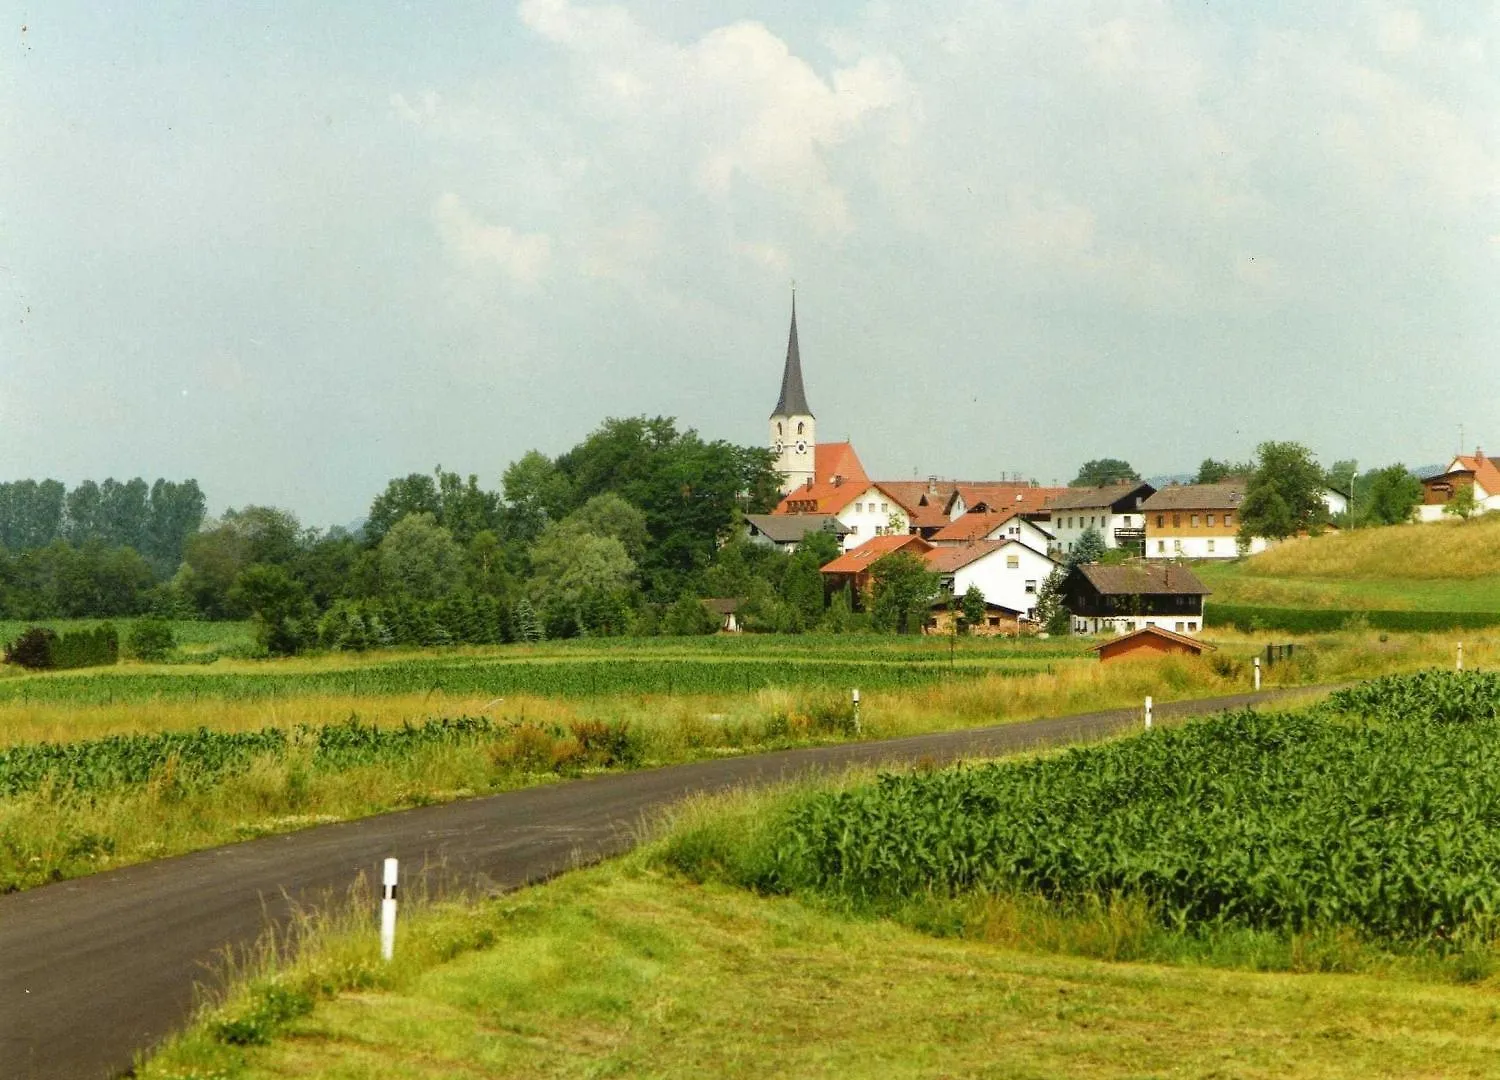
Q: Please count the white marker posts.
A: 5